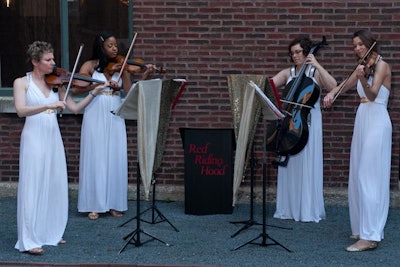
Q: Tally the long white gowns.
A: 4